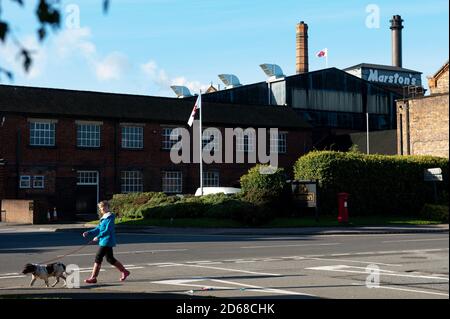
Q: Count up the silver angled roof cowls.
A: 3